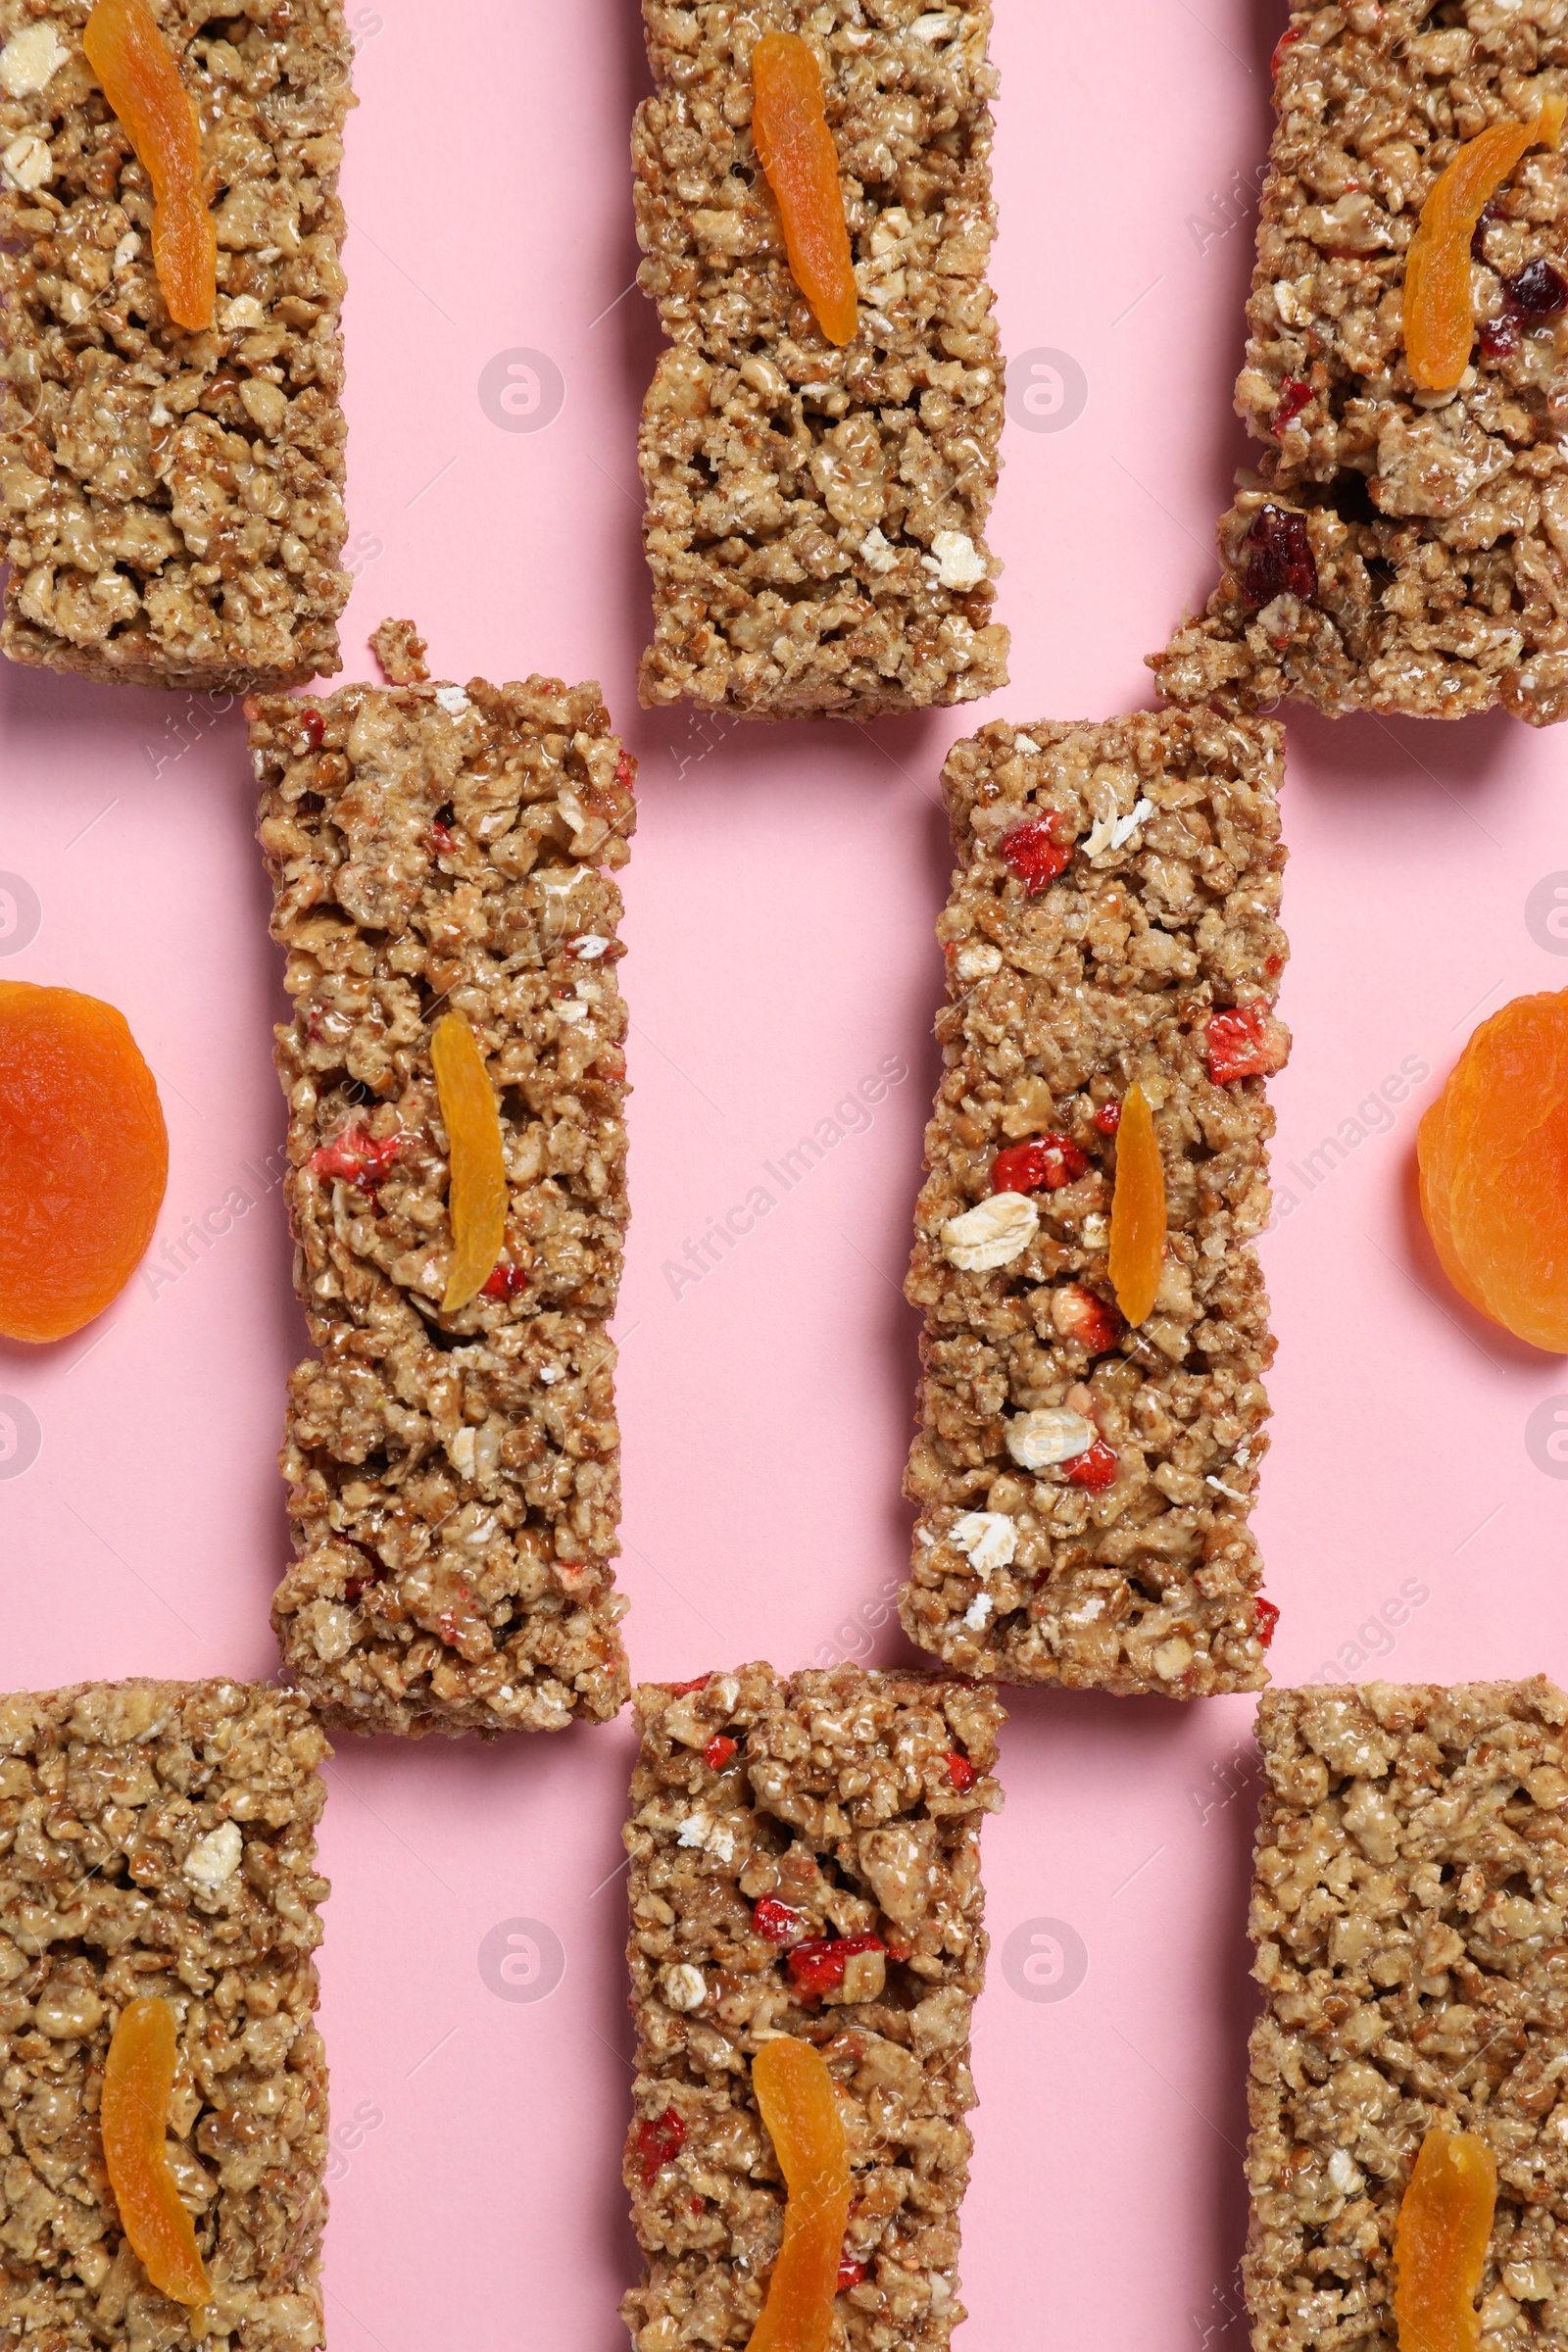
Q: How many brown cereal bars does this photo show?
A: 8